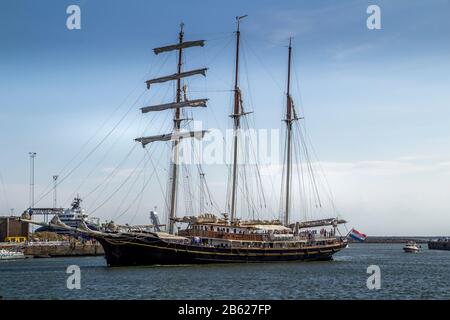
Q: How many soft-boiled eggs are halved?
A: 0